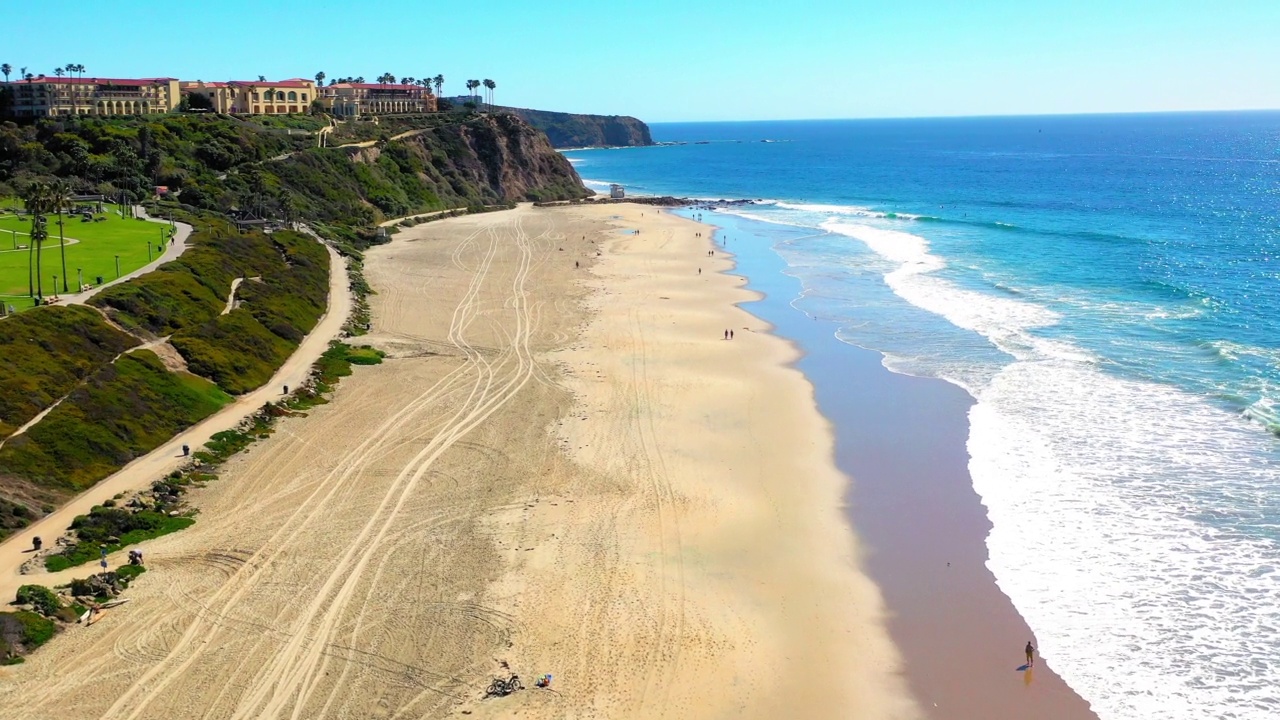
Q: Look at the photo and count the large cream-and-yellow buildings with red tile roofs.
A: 3